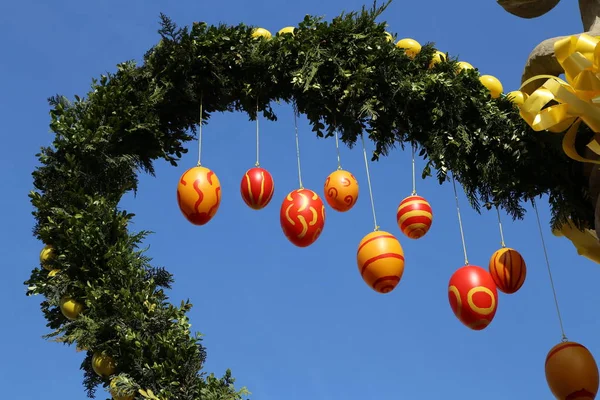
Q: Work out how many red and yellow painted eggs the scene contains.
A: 9